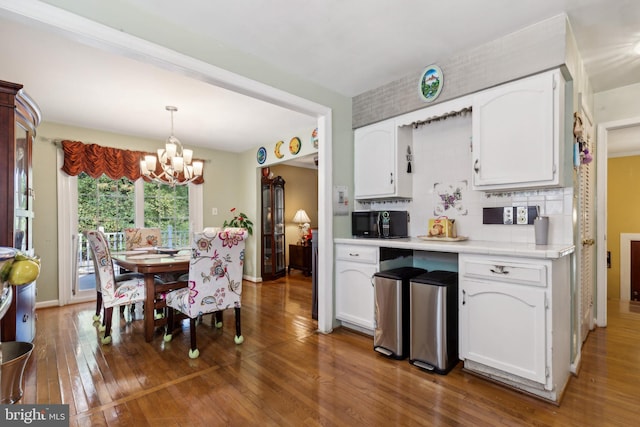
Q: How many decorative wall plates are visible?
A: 5